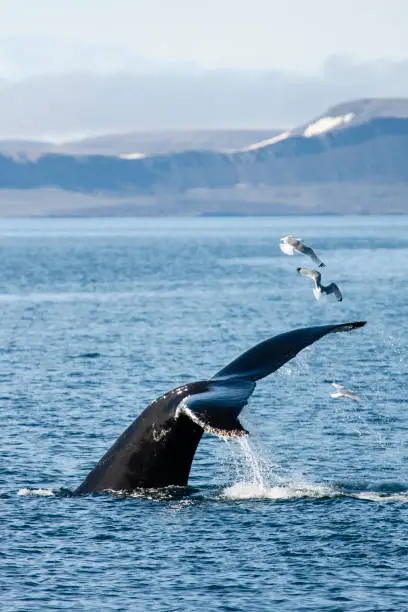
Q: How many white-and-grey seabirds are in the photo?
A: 3